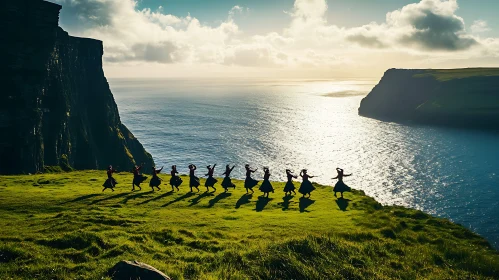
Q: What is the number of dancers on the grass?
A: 12